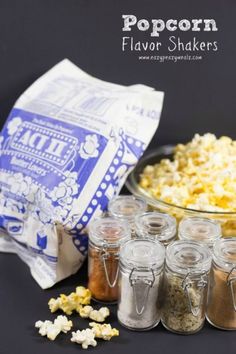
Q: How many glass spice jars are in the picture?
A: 7